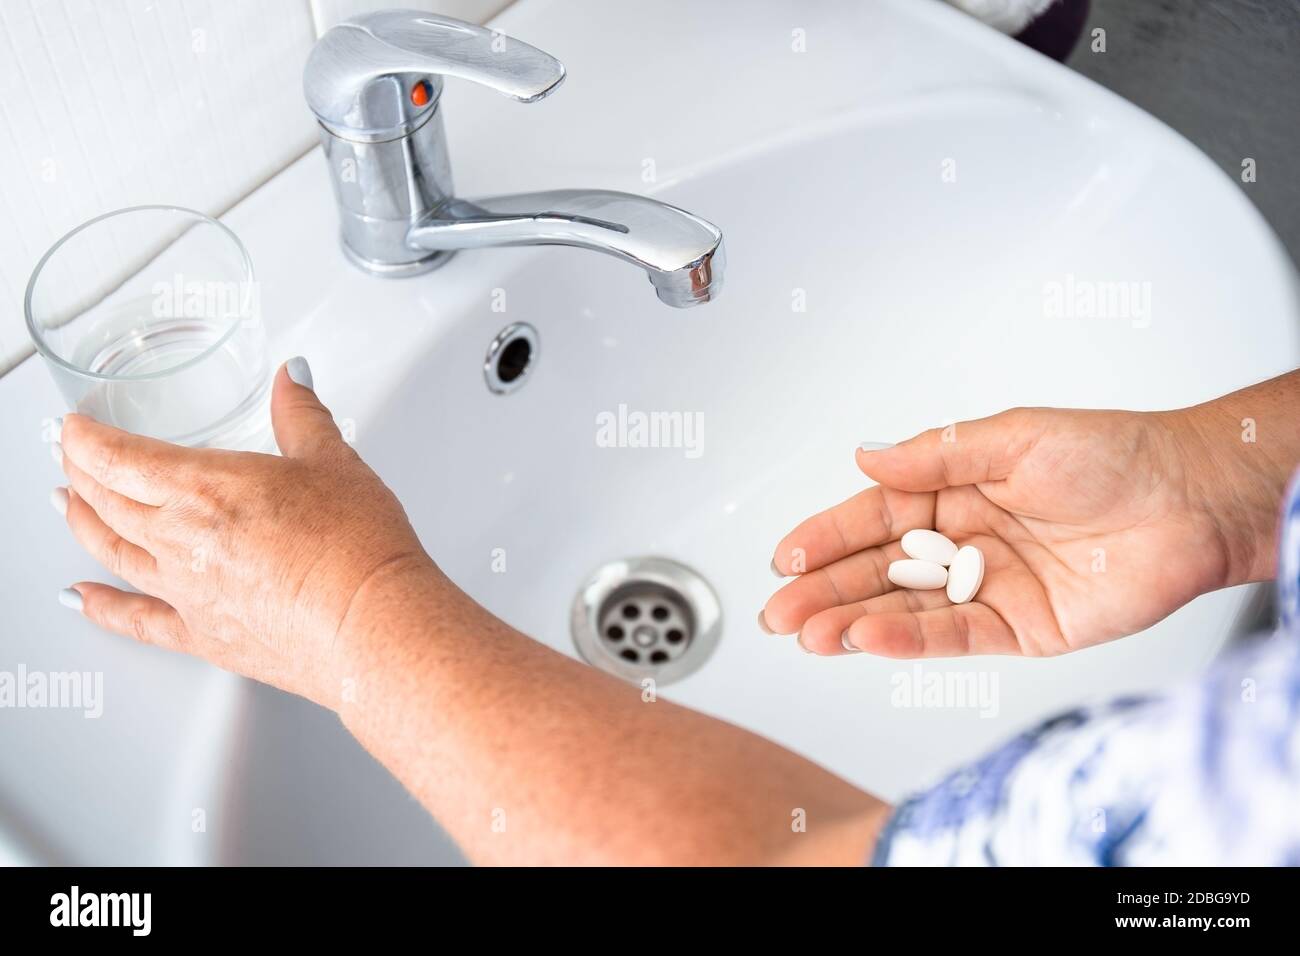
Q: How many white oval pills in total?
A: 3